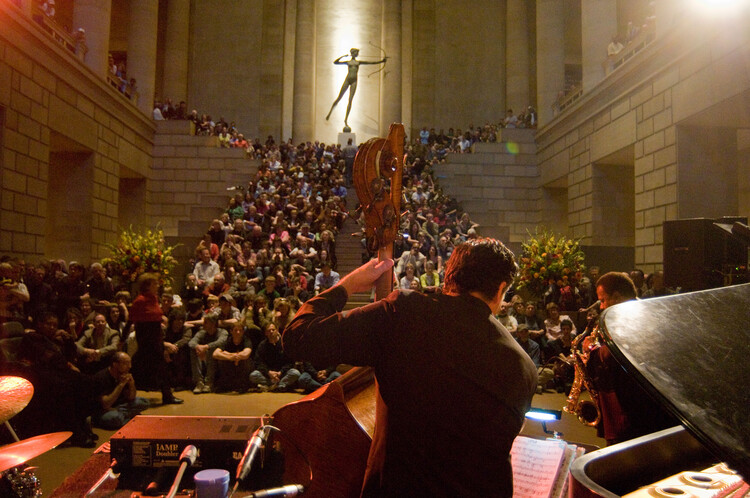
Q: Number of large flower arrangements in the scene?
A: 2